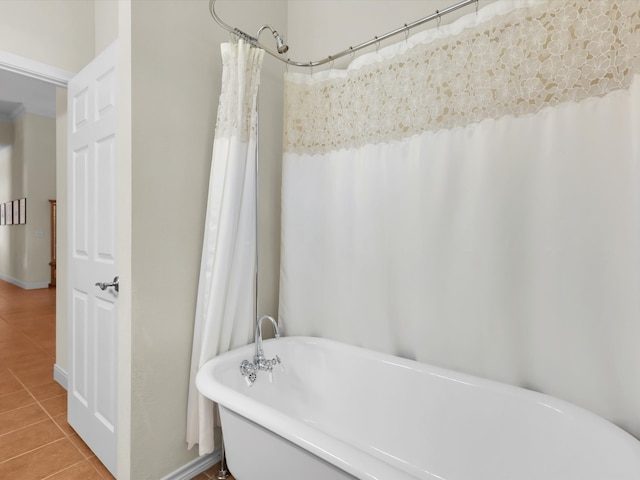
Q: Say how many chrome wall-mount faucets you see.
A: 1